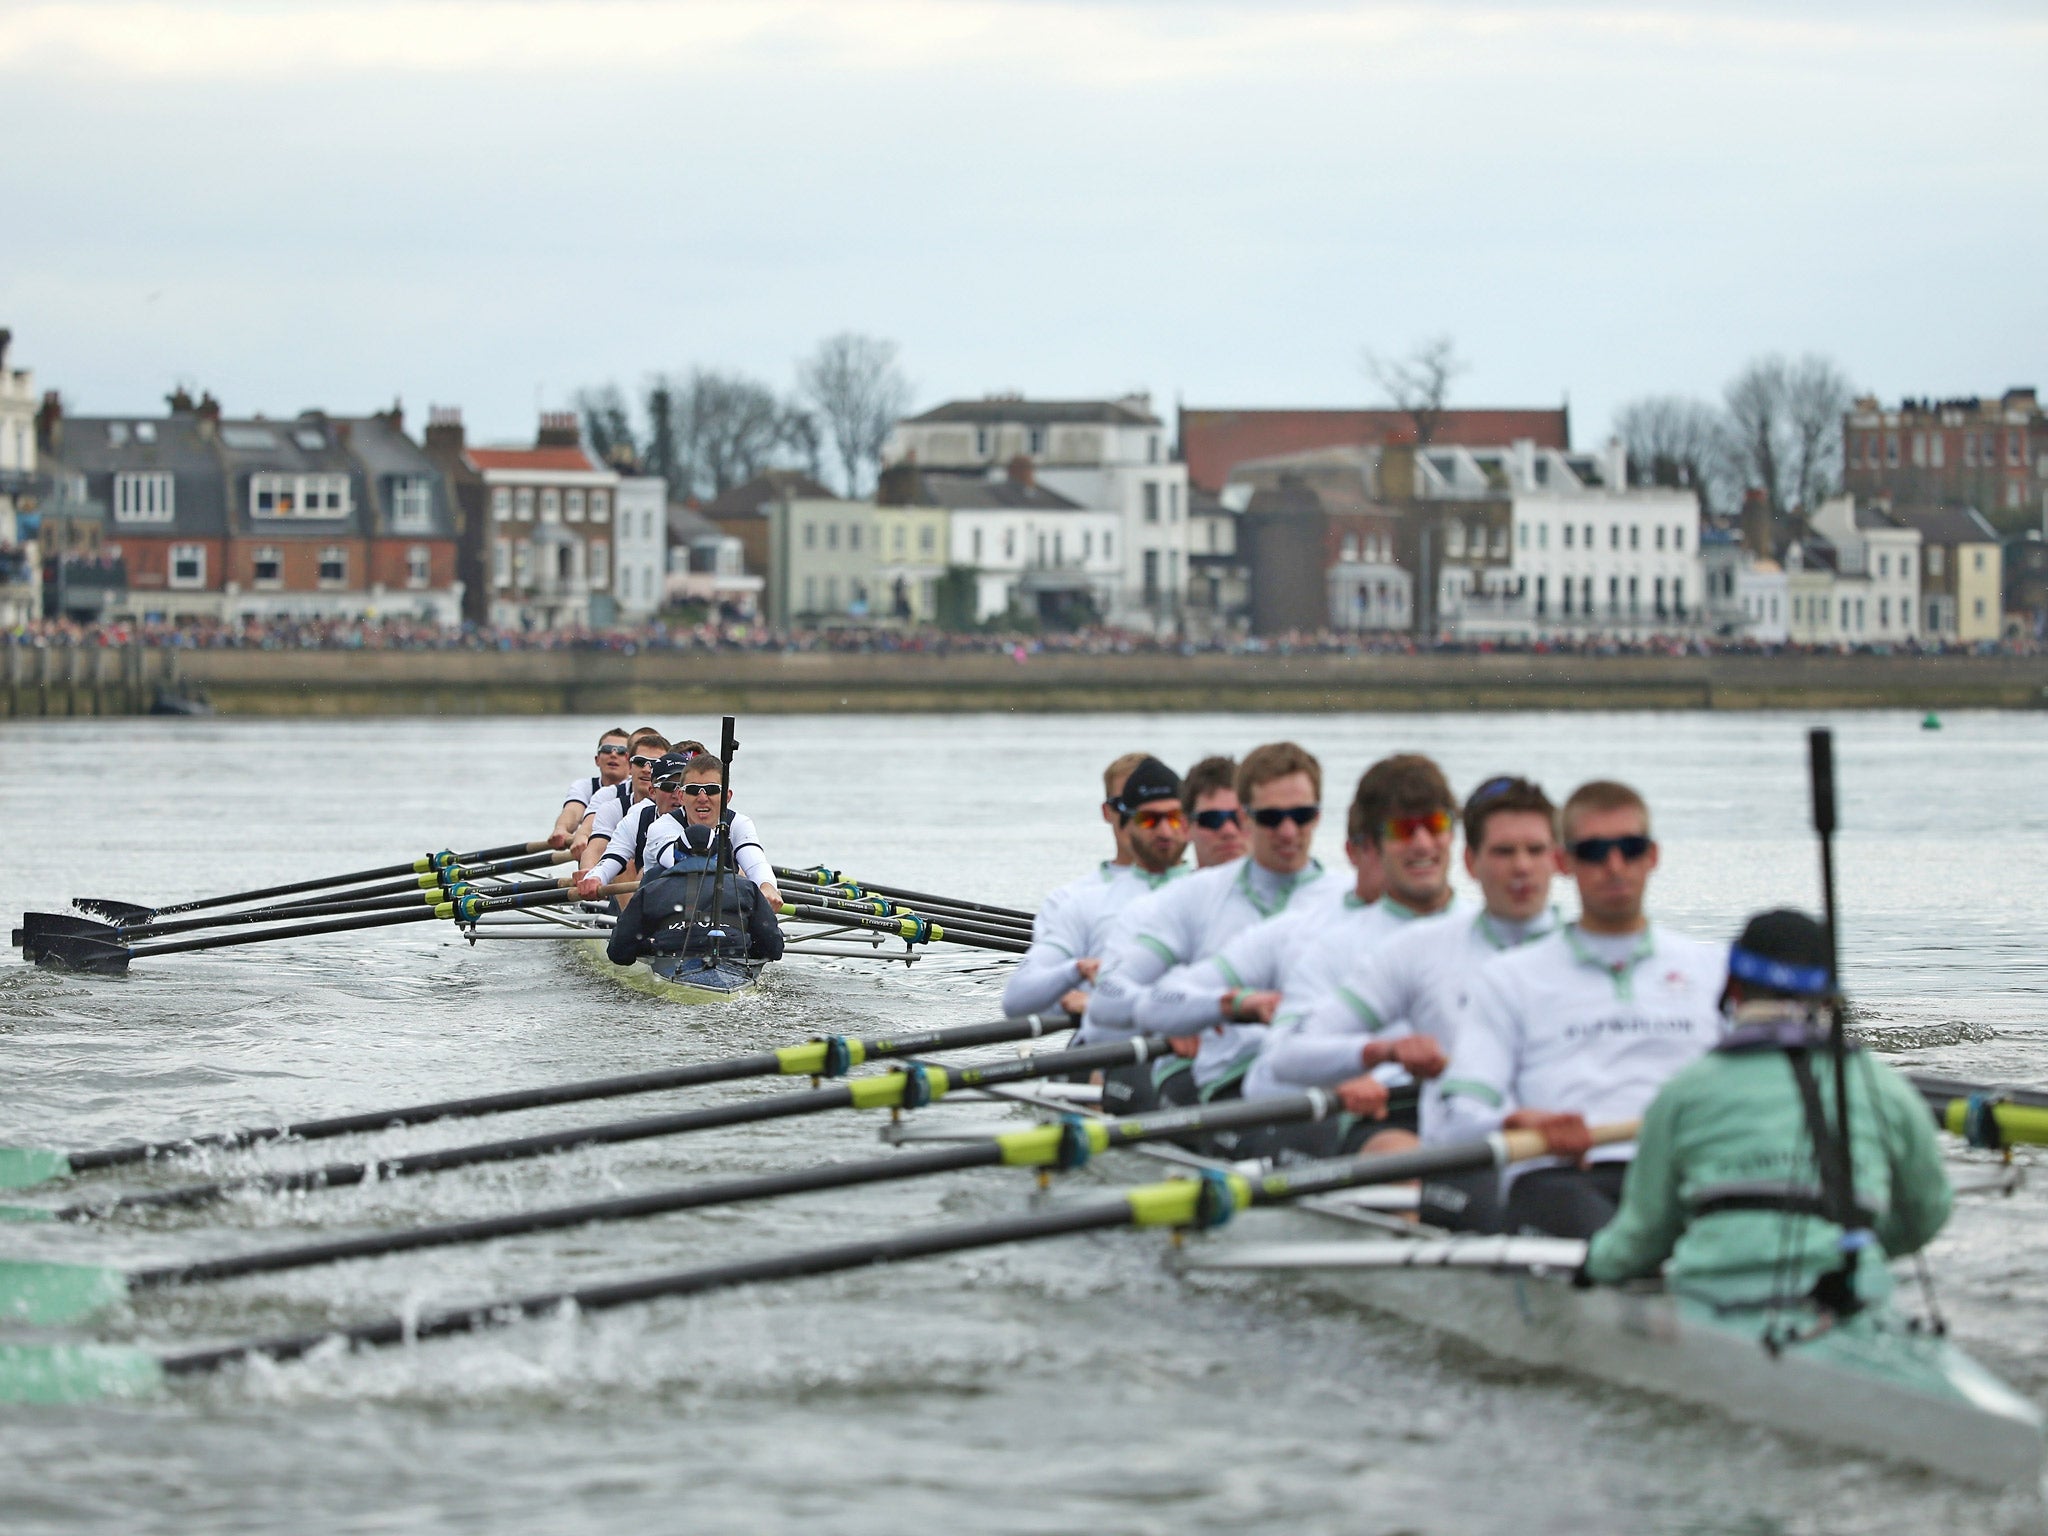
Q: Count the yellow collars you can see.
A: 13